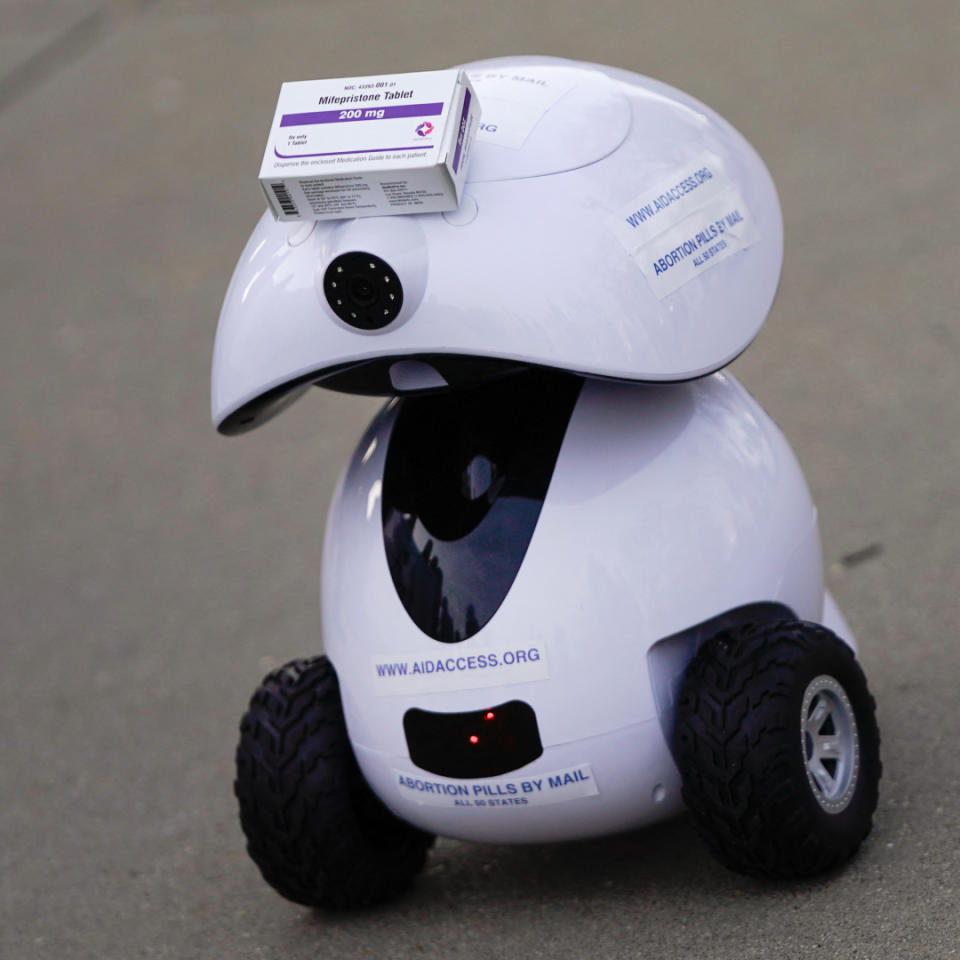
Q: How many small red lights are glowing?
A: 2